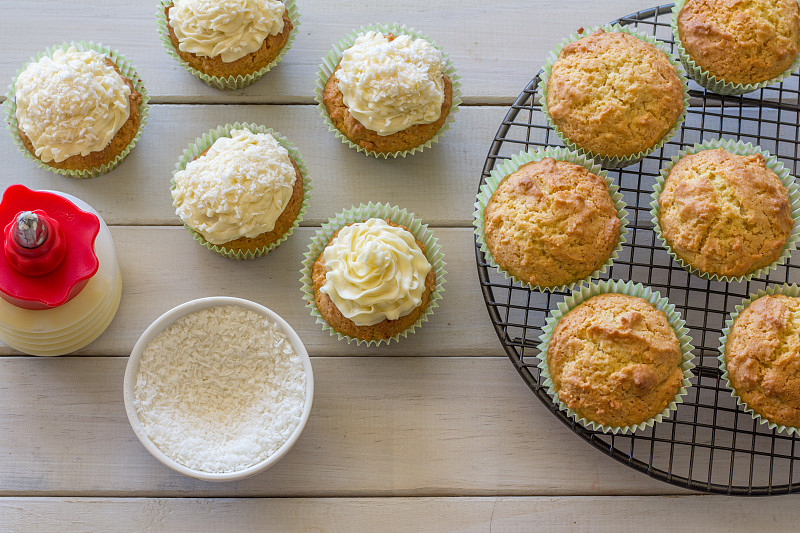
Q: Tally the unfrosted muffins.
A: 6